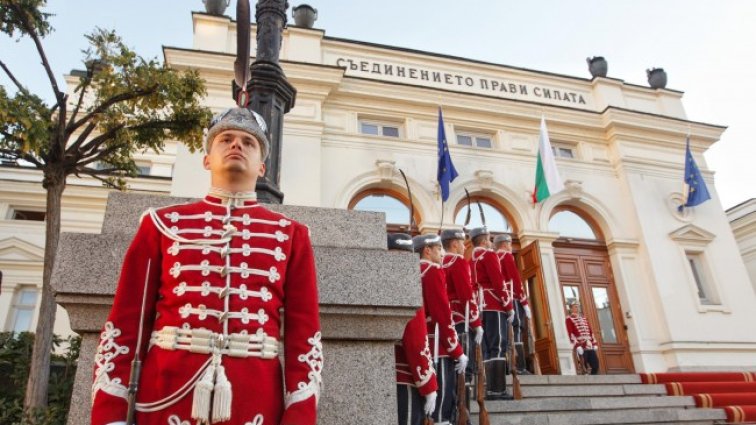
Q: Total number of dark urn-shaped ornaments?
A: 4